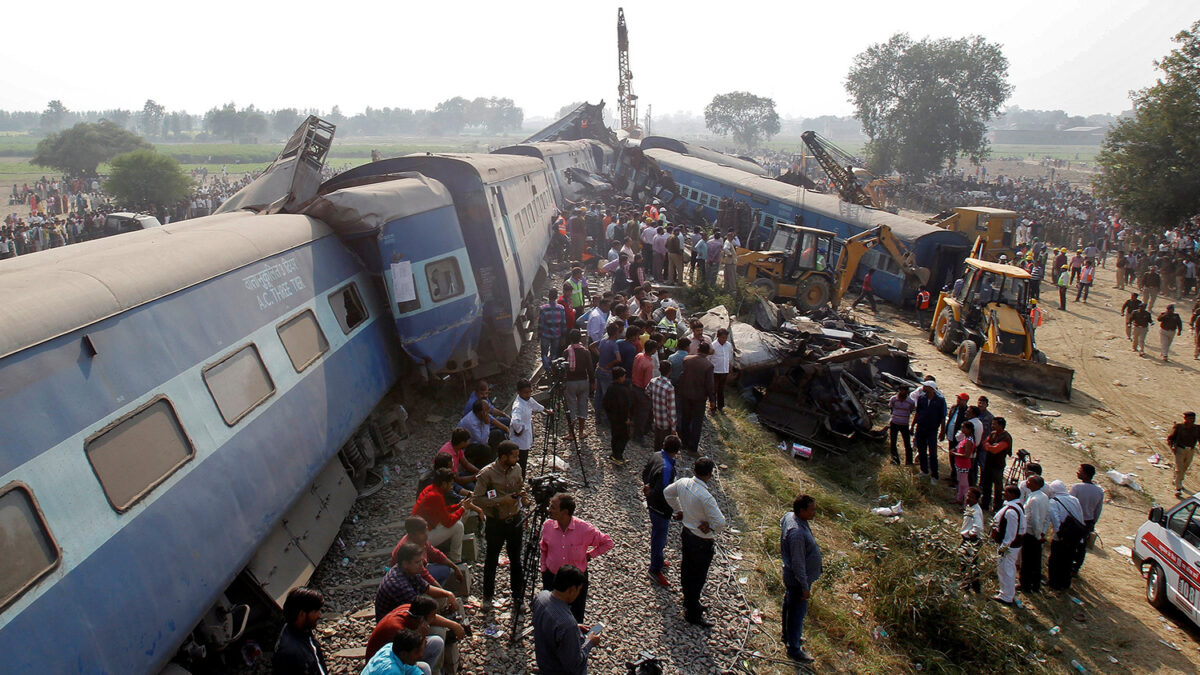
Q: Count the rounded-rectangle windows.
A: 6